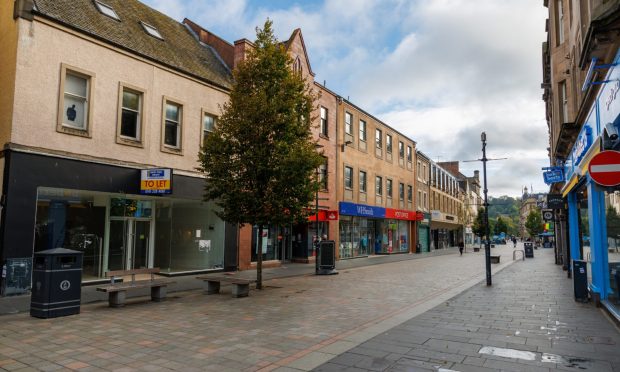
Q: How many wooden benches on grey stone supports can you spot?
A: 2